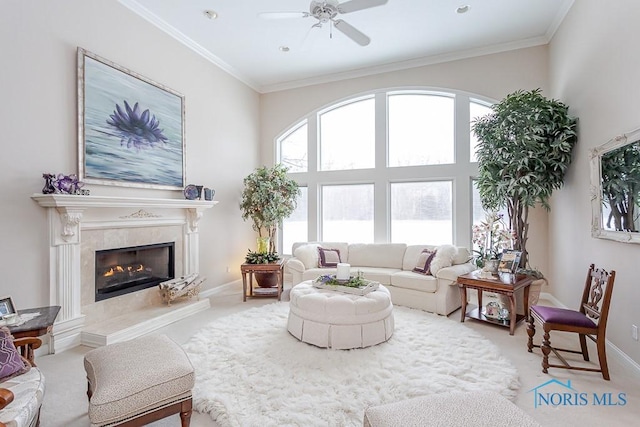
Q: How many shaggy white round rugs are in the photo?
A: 1